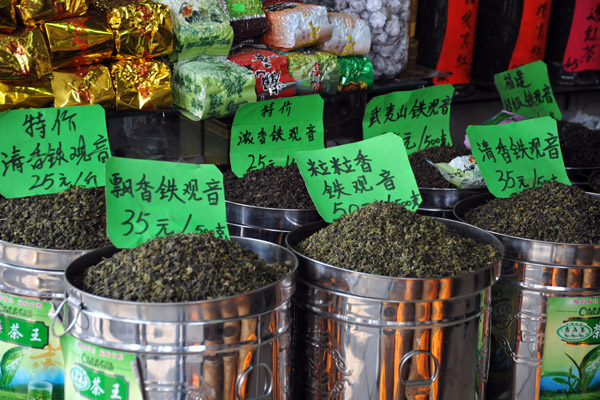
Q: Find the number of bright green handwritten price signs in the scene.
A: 7